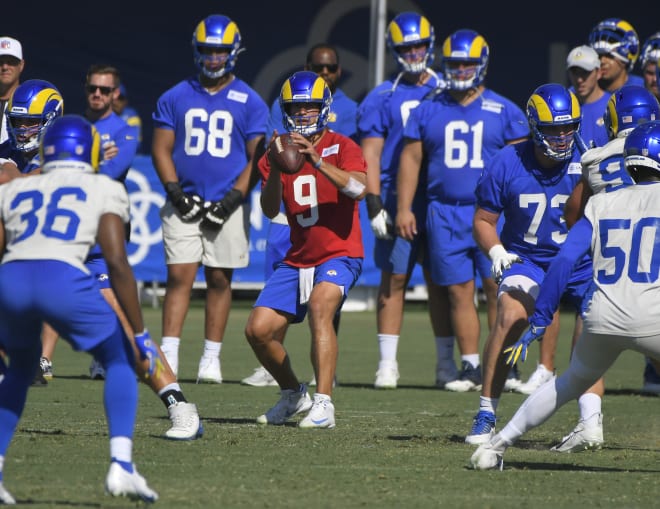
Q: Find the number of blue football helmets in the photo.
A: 11